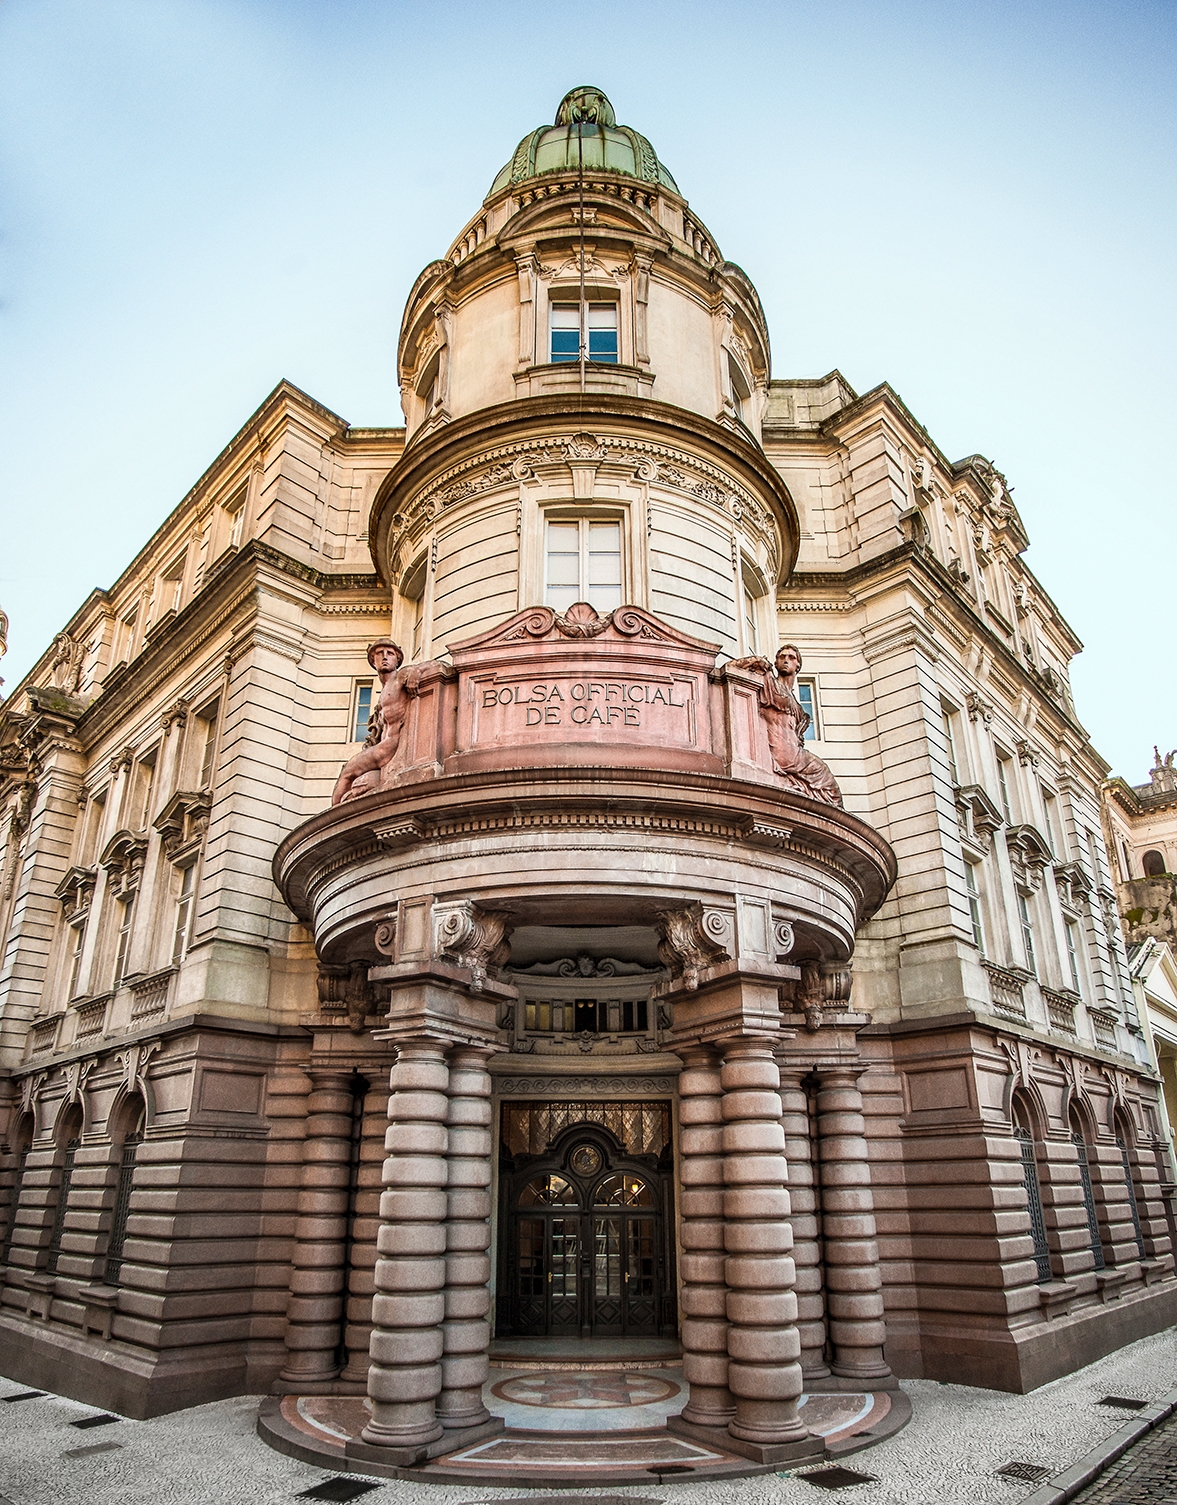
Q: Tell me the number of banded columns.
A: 8